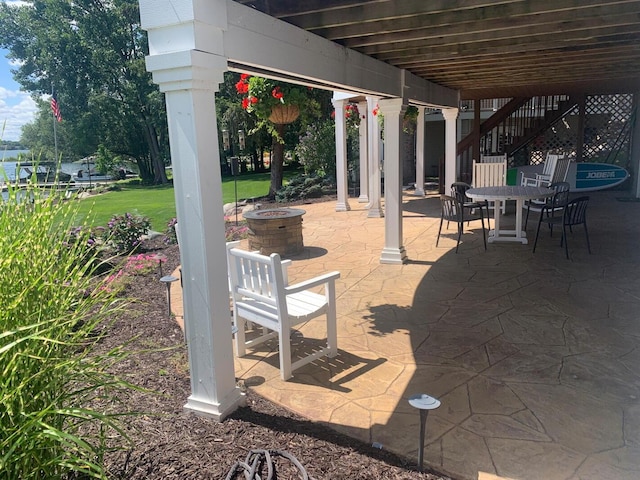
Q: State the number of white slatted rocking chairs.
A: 4